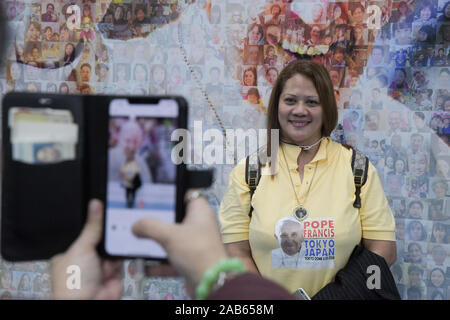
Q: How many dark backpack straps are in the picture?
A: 2